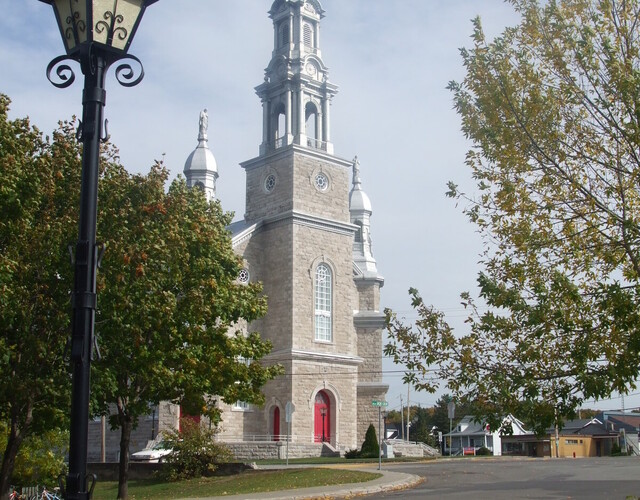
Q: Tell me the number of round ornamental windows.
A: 3